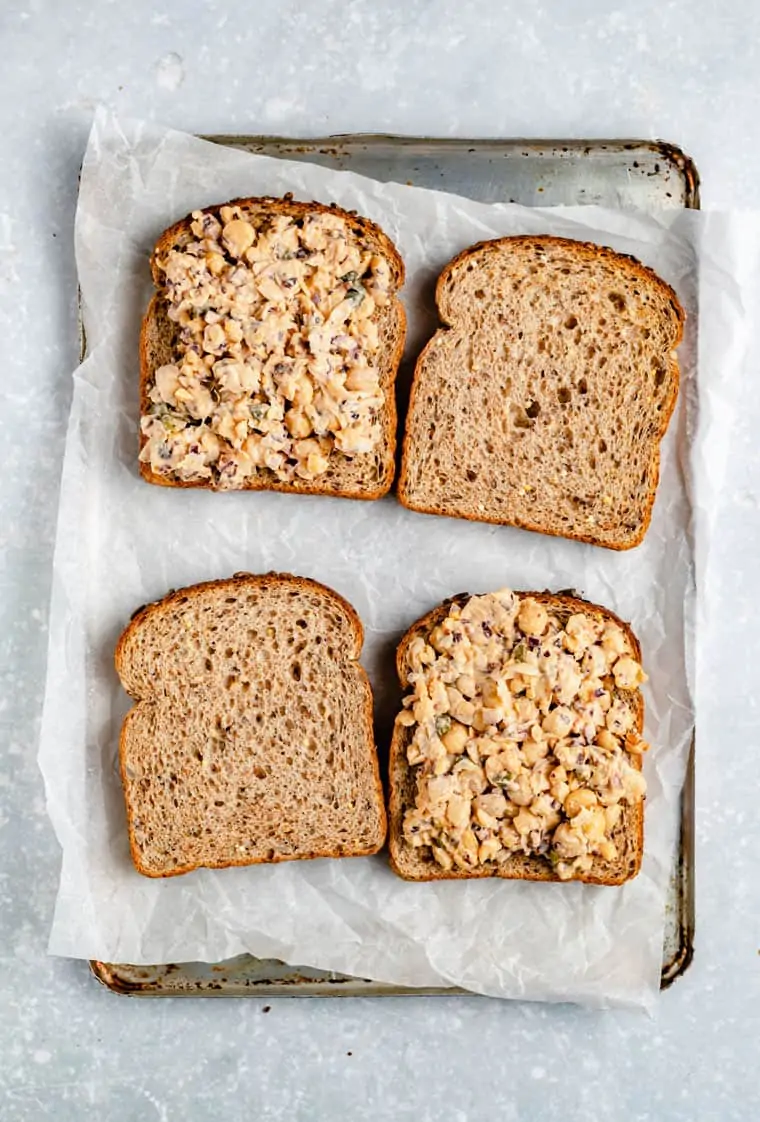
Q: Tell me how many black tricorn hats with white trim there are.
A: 0